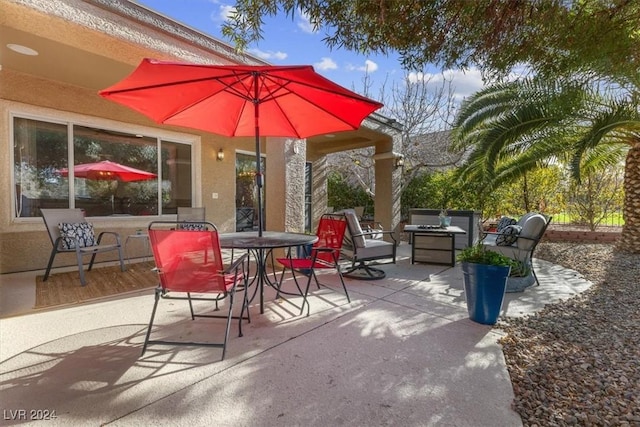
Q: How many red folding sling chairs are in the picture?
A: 2